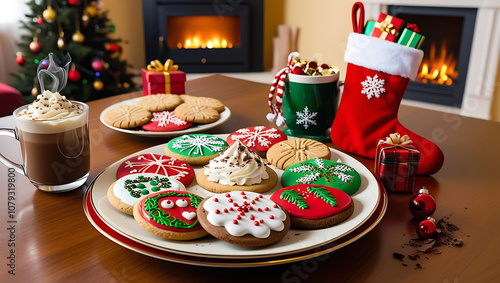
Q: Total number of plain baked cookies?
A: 6